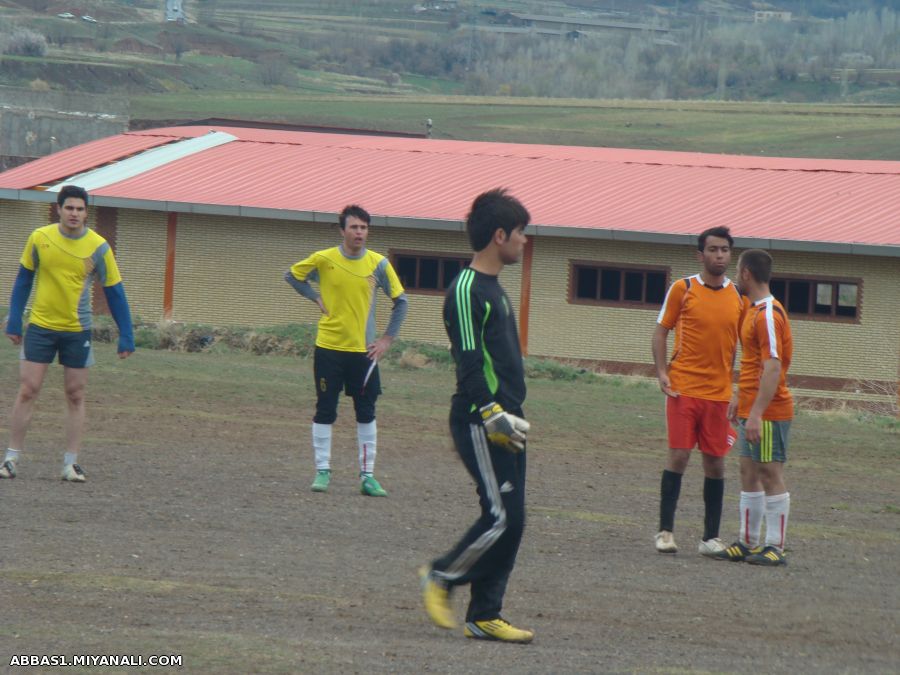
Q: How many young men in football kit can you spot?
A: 5